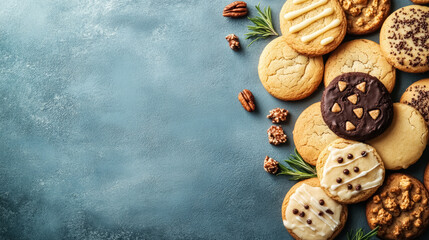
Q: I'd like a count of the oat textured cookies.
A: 2